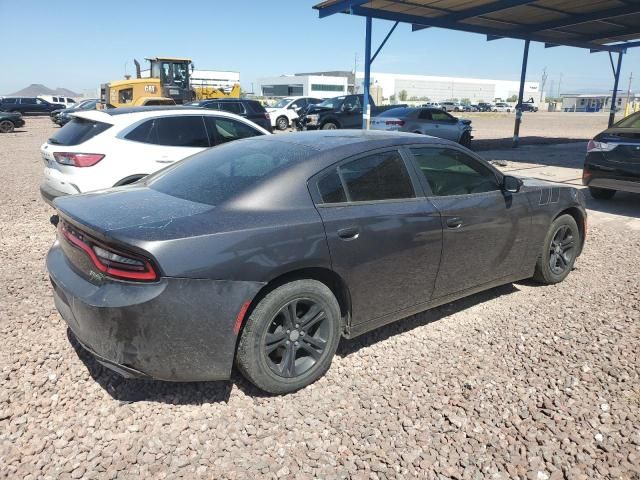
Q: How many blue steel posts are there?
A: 3